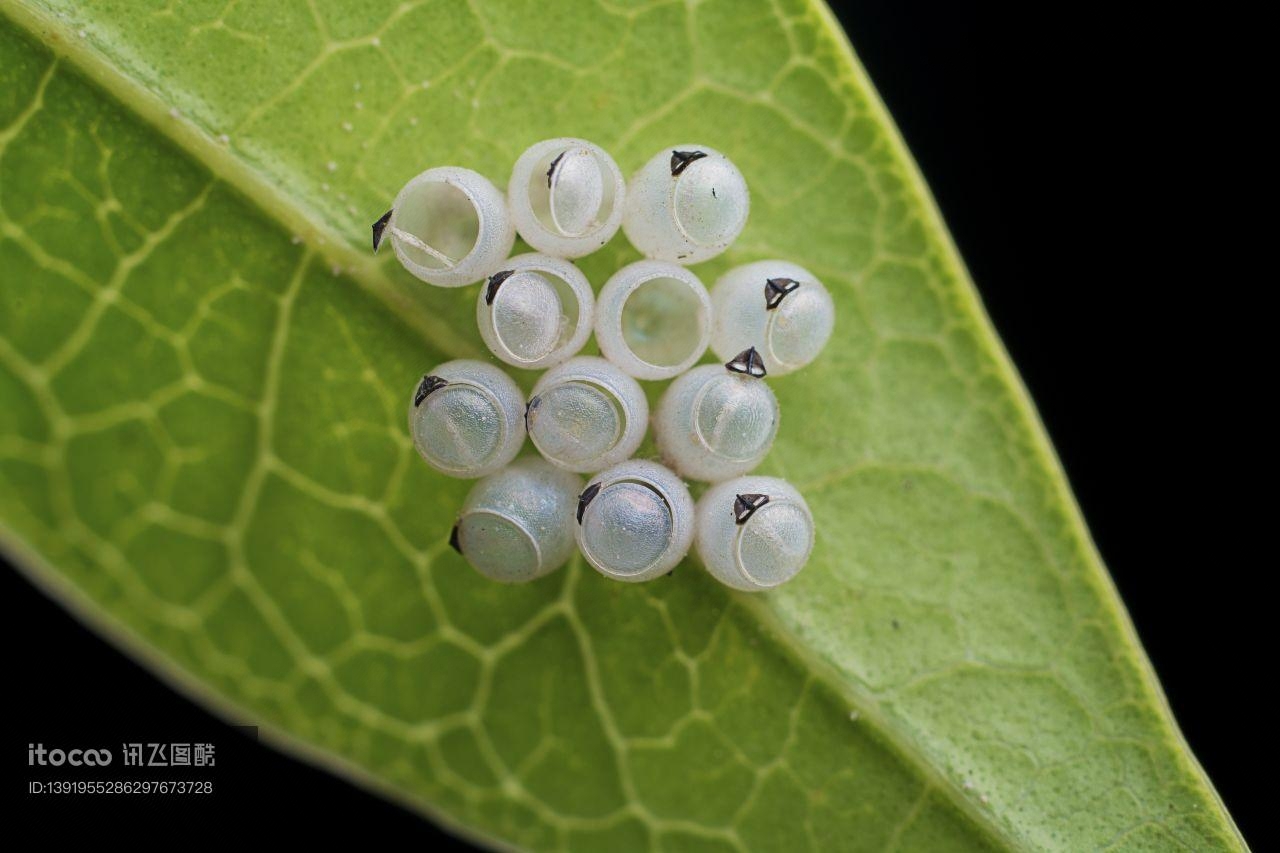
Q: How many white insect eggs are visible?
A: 12